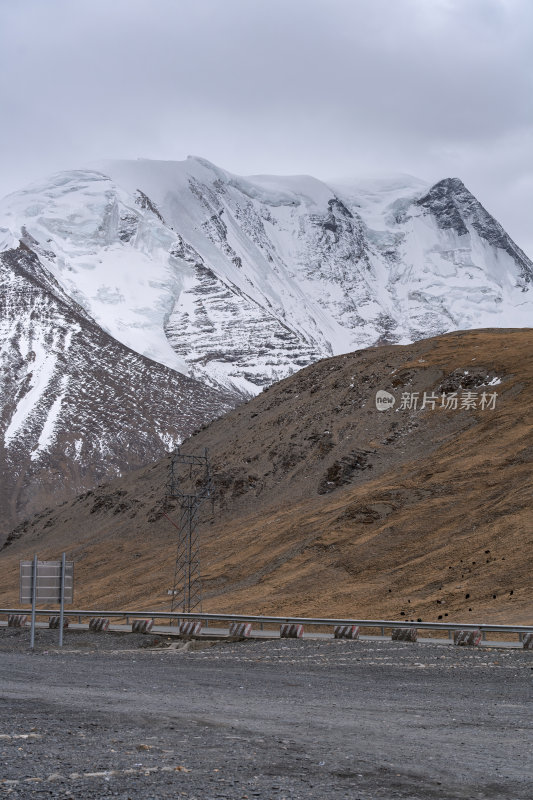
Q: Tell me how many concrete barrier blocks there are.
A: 11